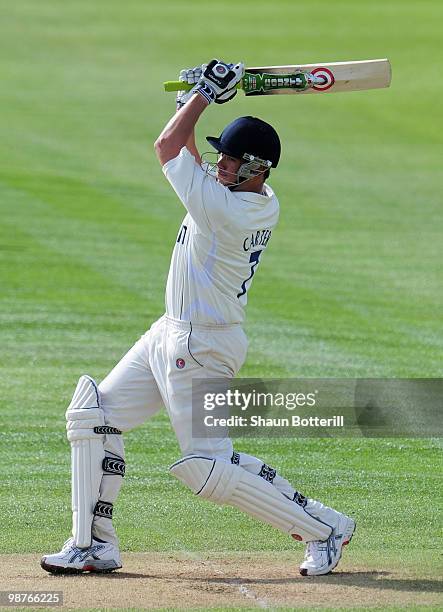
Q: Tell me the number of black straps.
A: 6